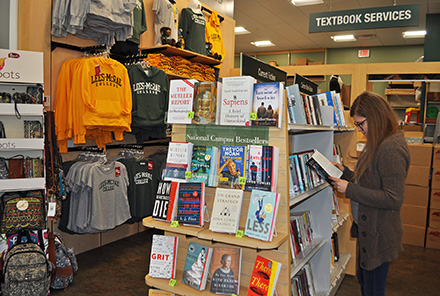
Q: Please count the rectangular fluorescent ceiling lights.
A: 5